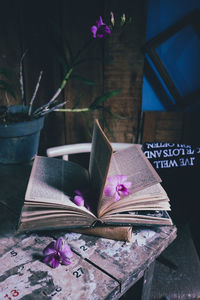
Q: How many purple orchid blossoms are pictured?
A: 4